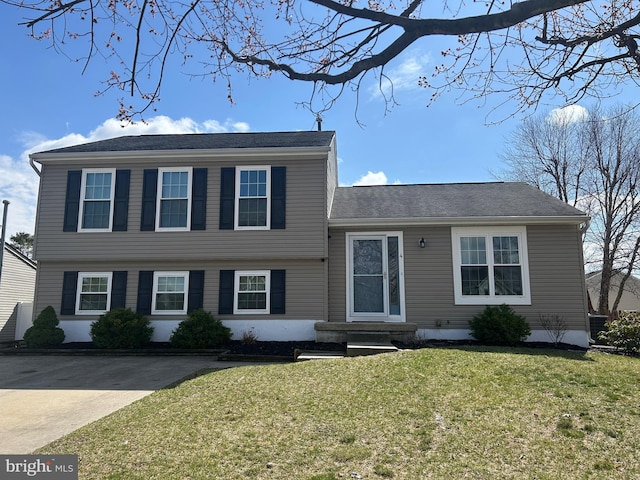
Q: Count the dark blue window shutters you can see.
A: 12